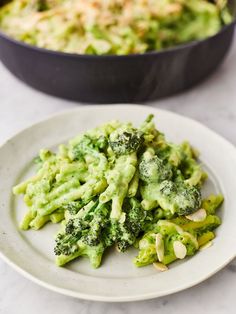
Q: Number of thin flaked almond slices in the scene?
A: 5